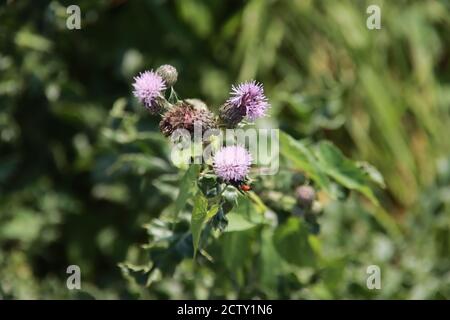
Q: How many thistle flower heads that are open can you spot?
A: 3